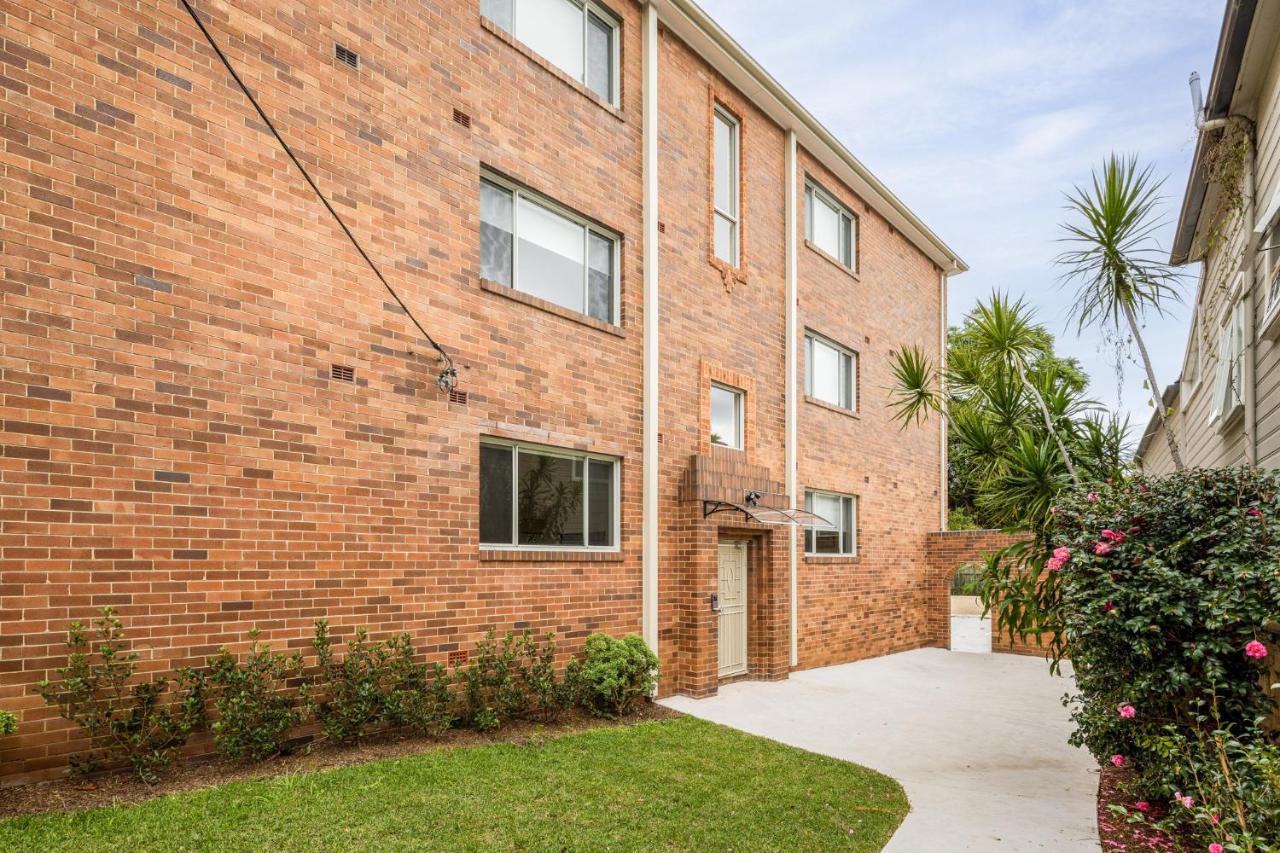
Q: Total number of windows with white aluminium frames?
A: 8